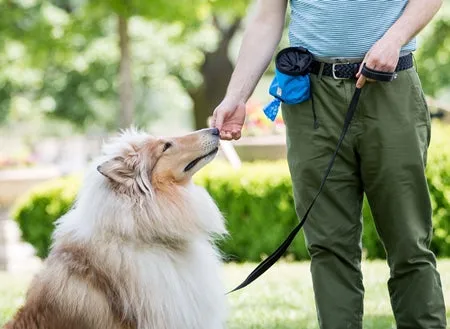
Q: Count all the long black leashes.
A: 1